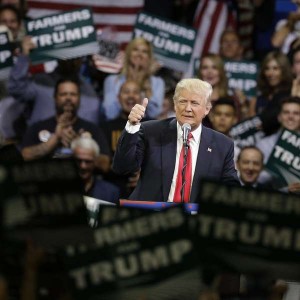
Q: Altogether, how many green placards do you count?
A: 9